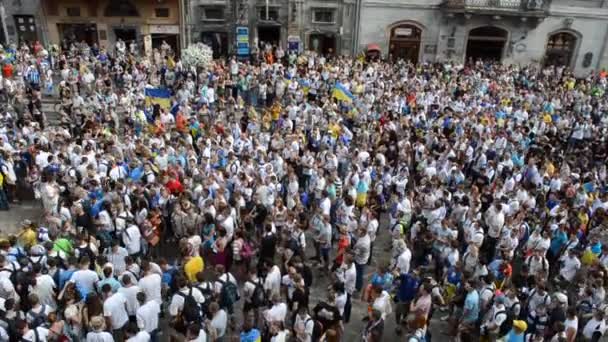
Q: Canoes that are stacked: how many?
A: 0